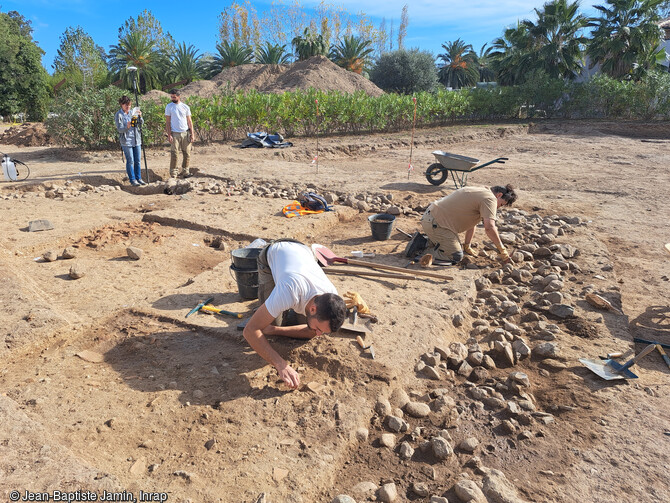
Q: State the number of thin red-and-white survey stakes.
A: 2